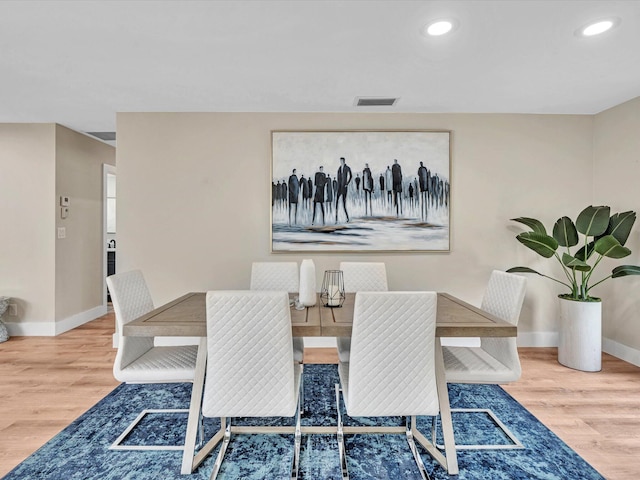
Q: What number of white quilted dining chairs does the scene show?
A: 6